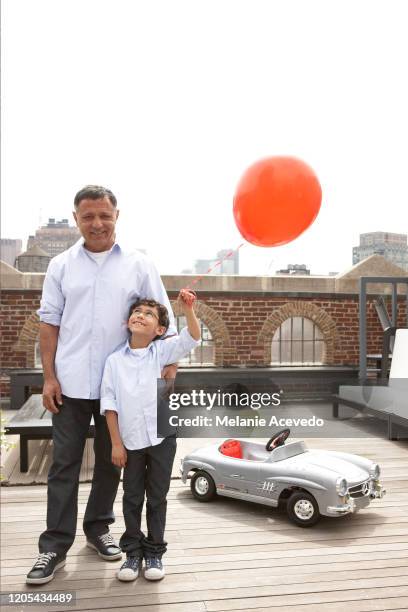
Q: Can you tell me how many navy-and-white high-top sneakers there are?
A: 2